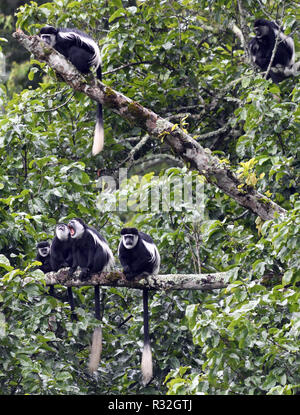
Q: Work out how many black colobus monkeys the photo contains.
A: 6